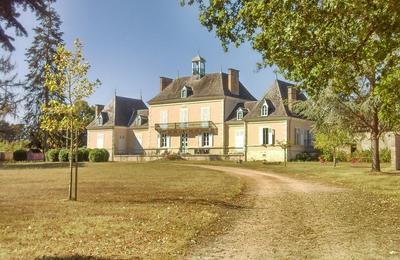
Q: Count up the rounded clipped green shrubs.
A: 5